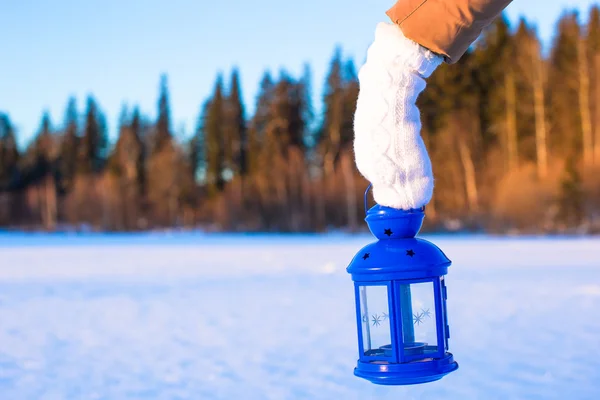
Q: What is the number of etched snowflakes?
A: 4